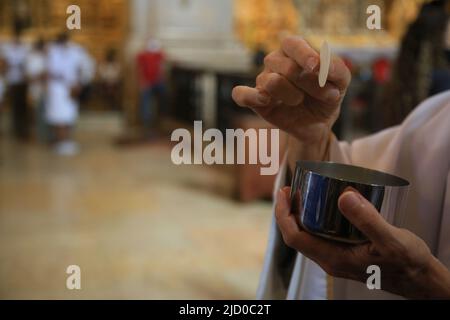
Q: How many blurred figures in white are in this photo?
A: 3